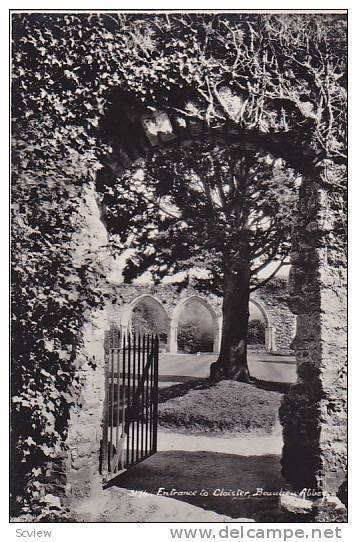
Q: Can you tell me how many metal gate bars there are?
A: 11